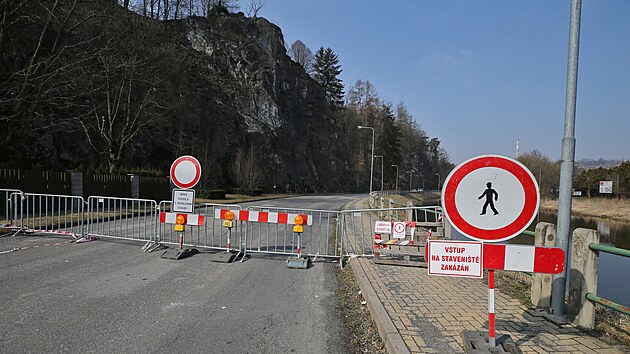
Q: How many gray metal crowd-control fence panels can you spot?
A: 6